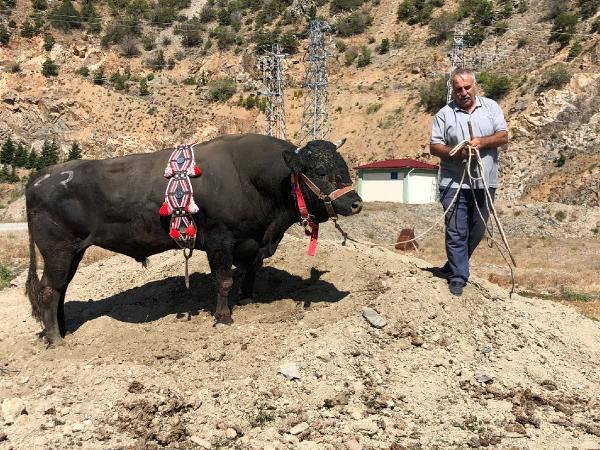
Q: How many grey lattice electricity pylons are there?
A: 3